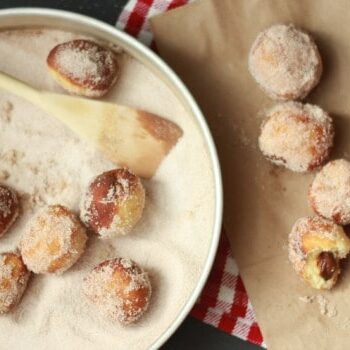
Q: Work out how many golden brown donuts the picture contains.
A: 10